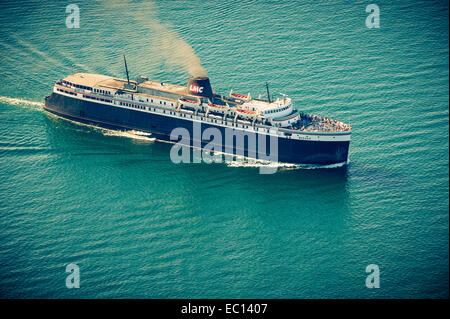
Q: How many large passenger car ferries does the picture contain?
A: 1